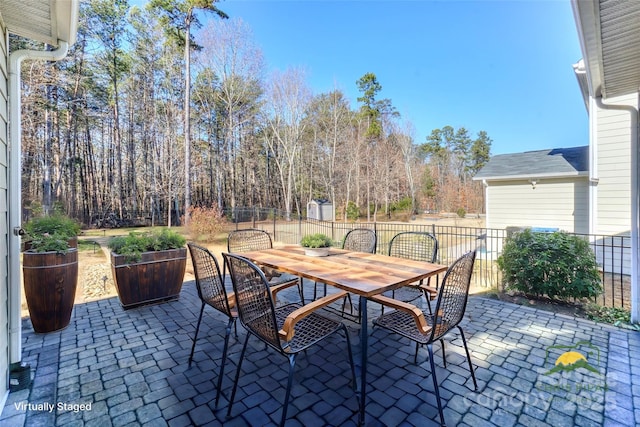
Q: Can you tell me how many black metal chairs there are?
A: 6